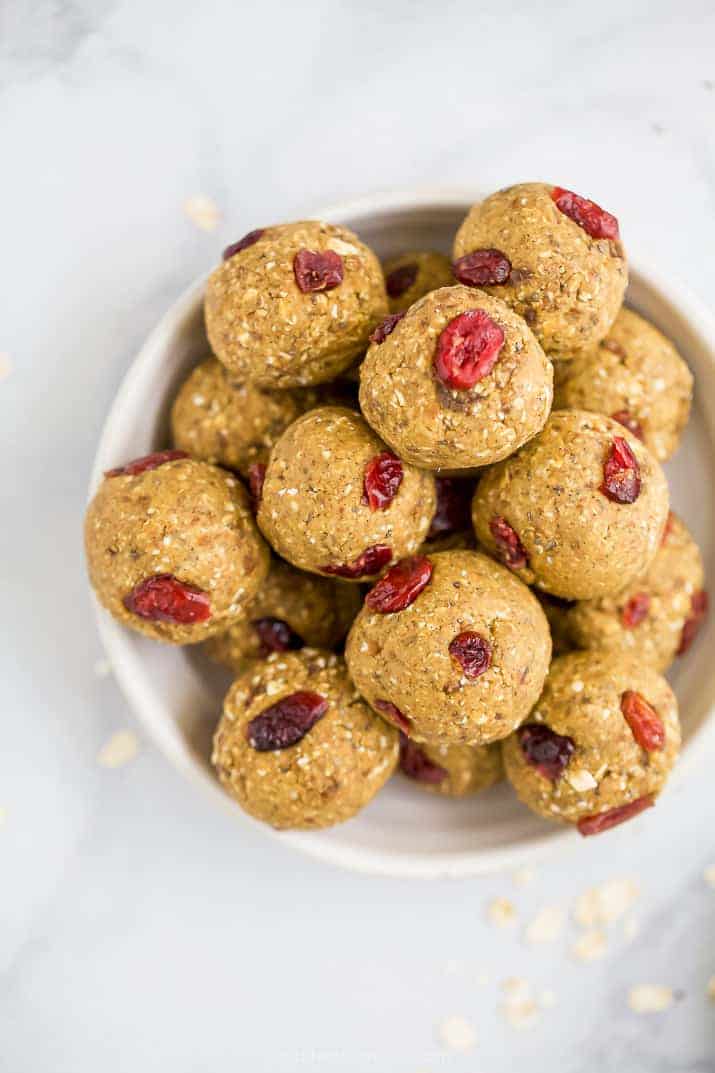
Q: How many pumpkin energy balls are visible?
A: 15